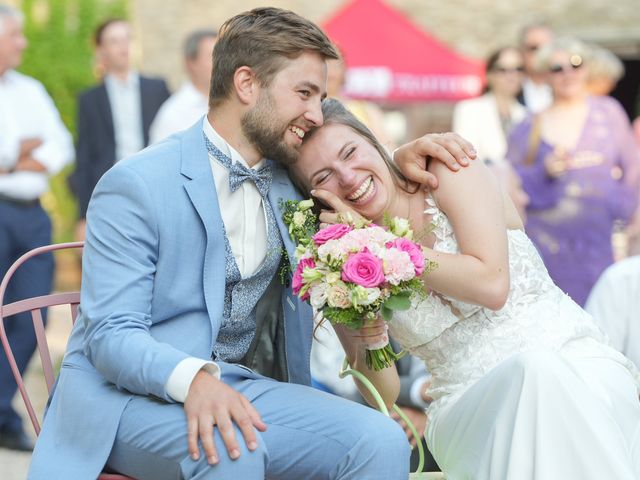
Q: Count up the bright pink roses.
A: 4